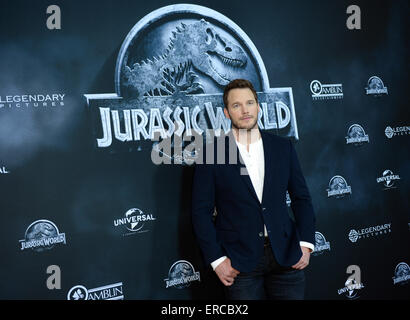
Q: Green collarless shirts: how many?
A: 0